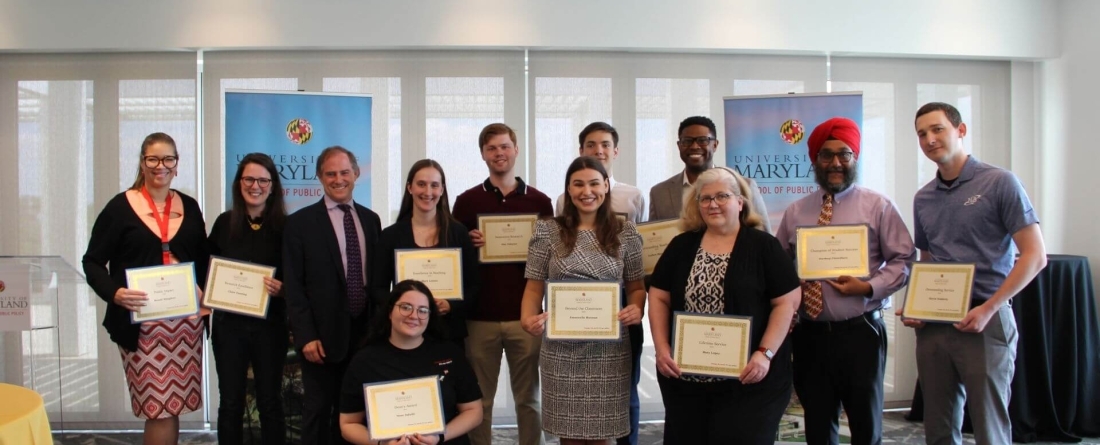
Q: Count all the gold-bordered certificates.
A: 10